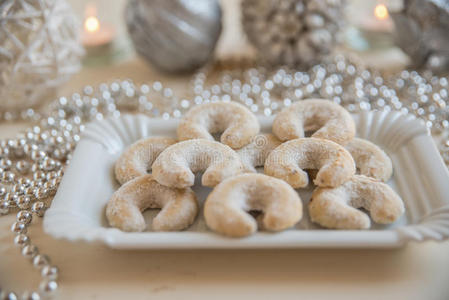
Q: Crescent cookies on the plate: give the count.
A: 10